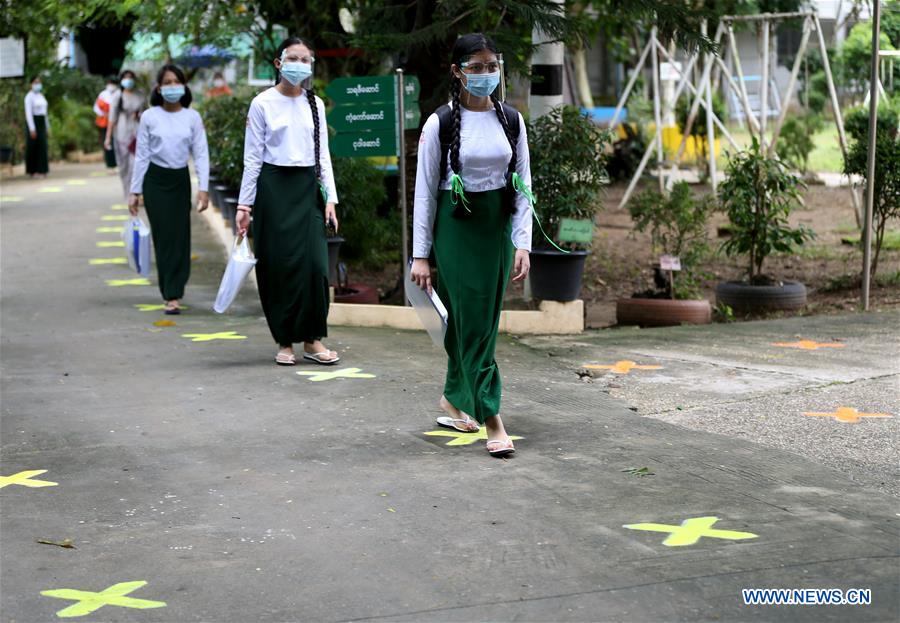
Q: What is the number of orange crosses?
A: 3